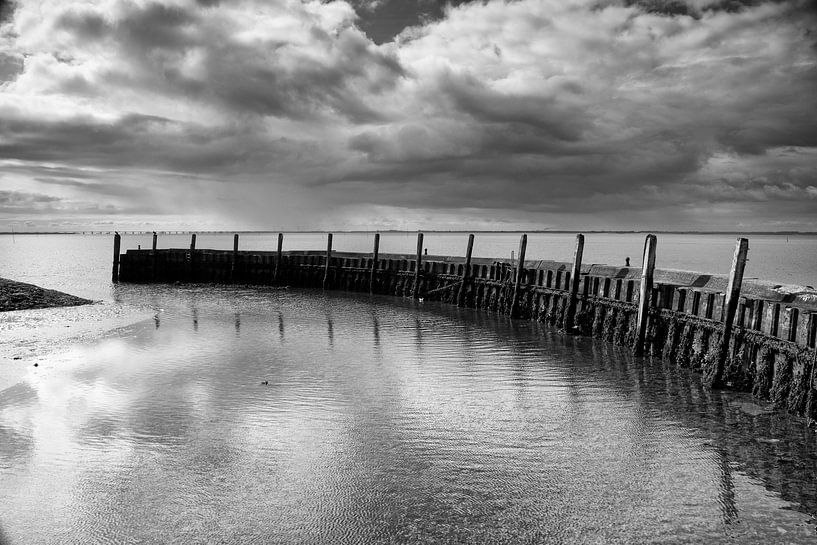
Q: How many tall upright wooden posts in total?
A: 13